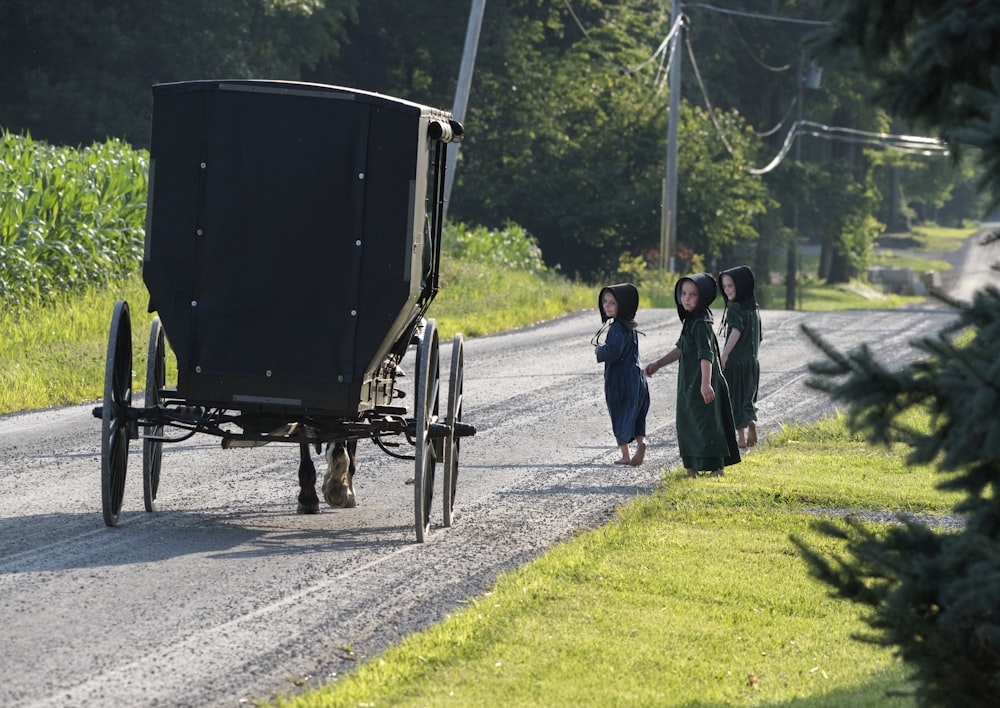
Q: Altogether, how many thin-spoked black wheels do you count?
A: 4